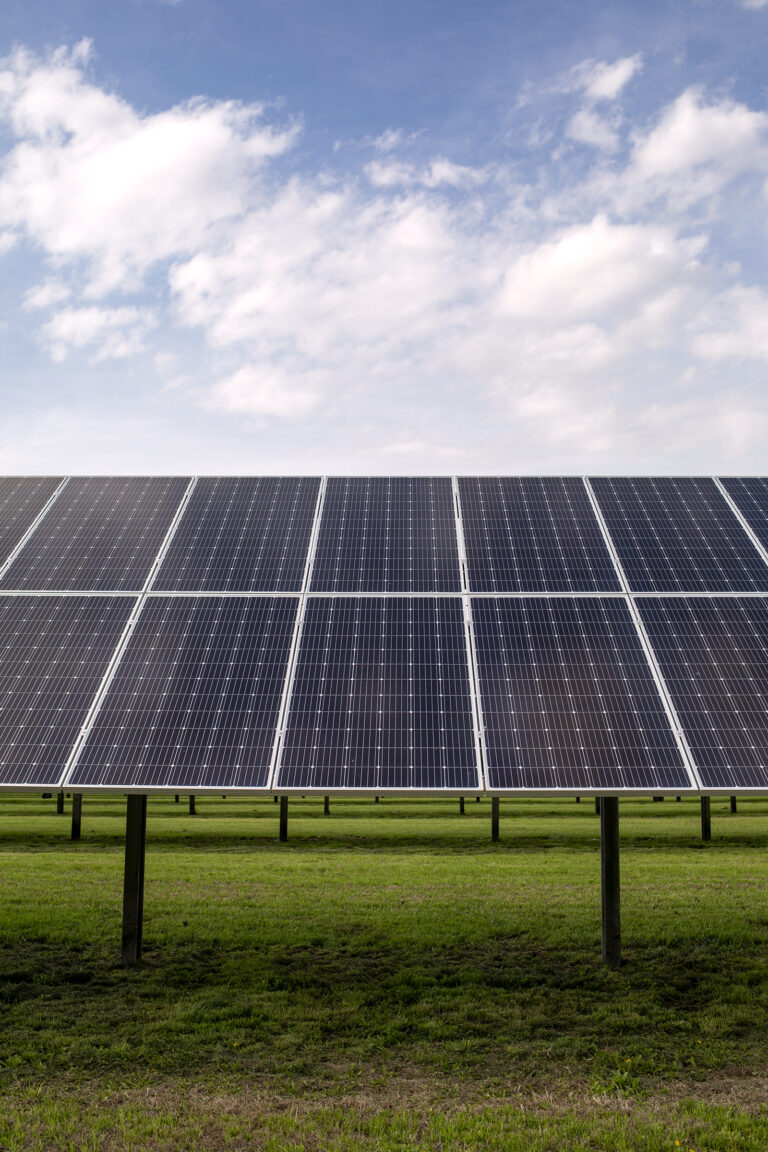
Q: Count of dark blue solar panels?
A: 12